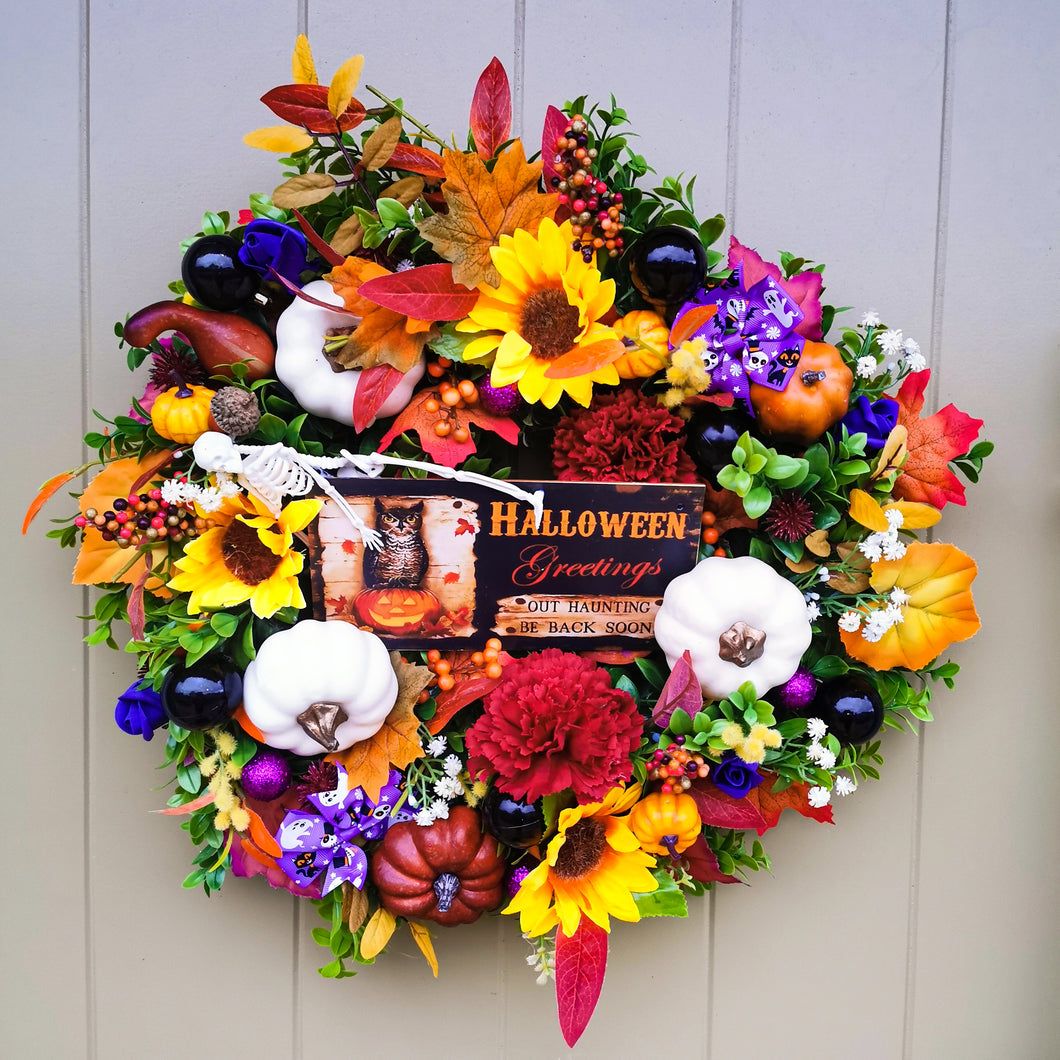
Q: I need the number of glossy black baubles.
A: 6